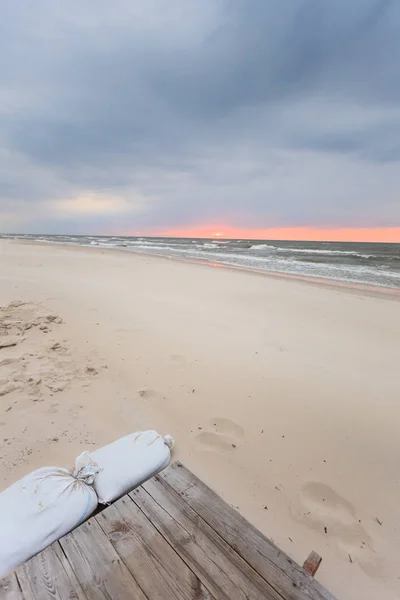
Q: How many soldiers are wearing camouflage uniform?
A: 0